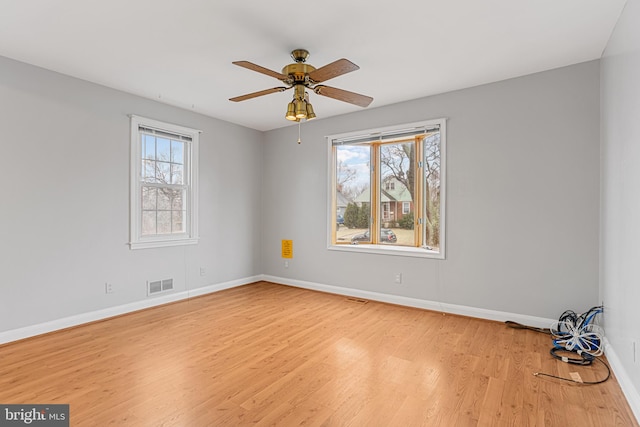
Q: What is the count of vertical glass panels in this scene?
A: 3